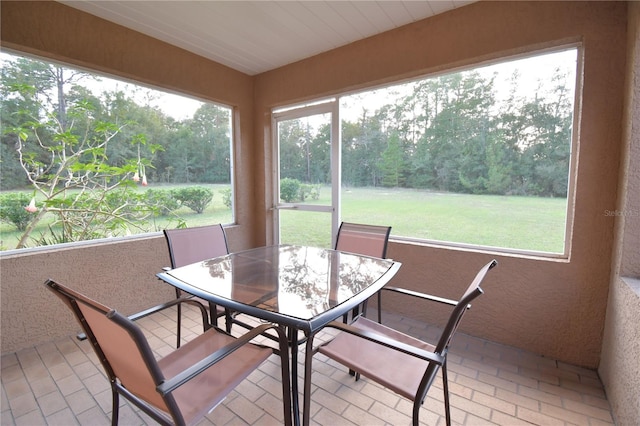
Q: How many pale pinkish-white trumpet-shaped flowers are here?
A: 3